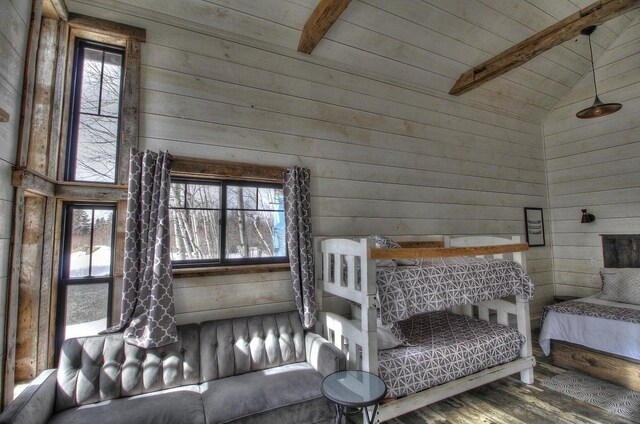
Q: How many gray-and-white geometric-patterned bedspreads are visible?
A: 2